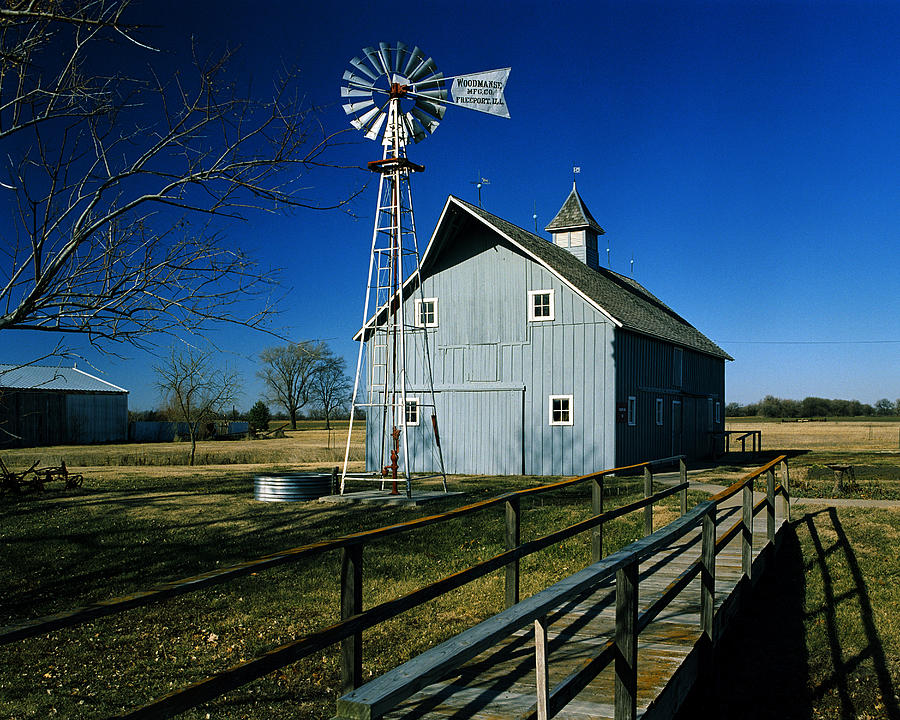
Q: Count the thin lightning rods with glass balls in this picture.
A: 4